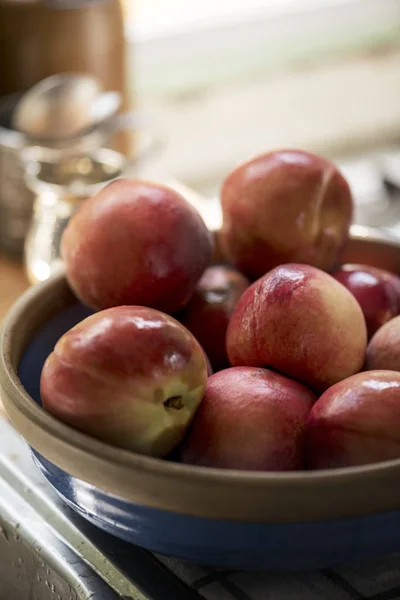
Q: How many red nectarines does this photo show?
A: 9